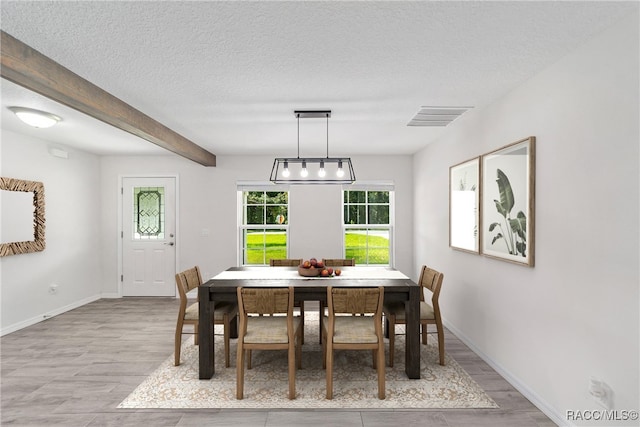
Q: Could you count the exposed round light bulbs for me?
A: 4